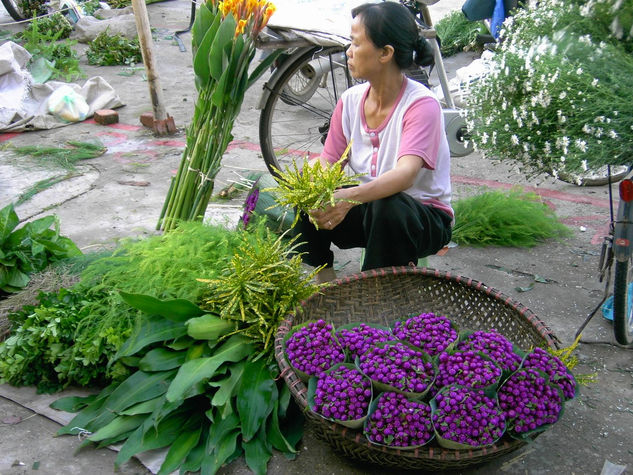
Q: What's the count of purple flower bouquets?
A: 11